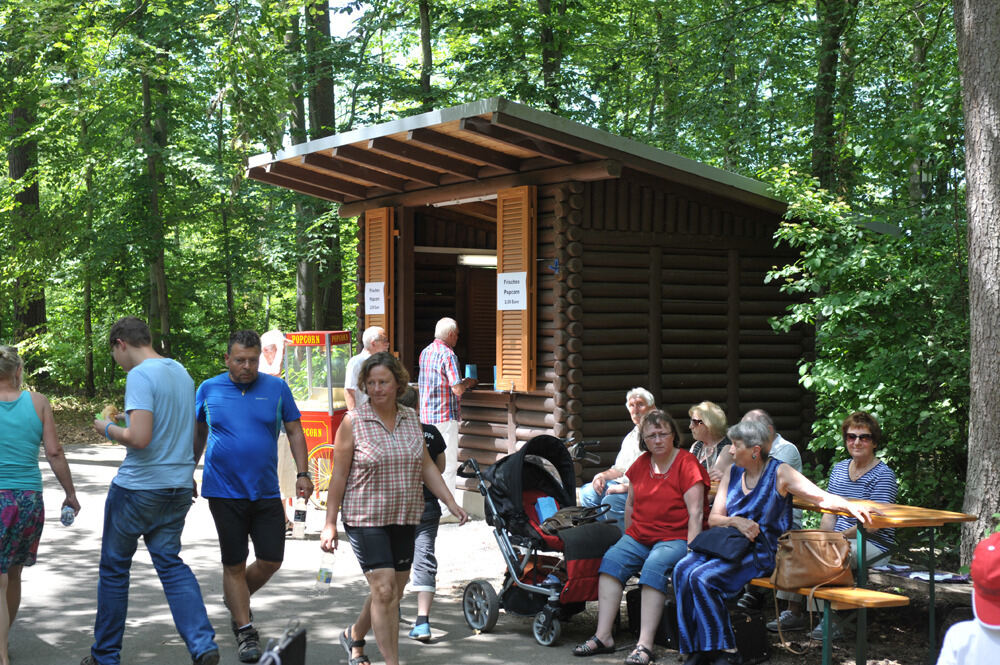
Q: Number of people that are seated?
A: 6